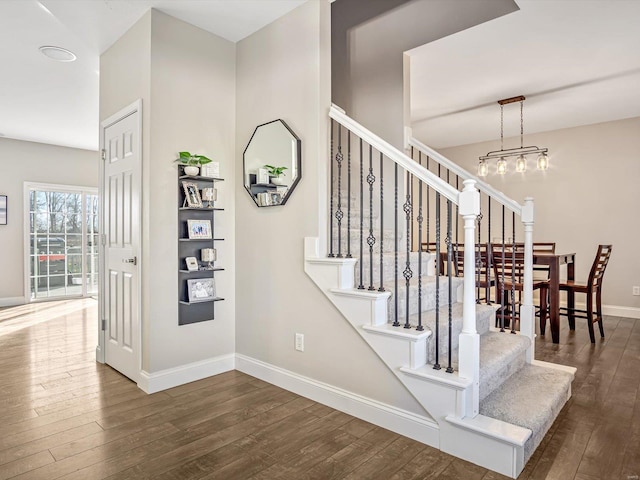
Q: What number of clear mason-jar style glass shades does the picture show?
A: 4